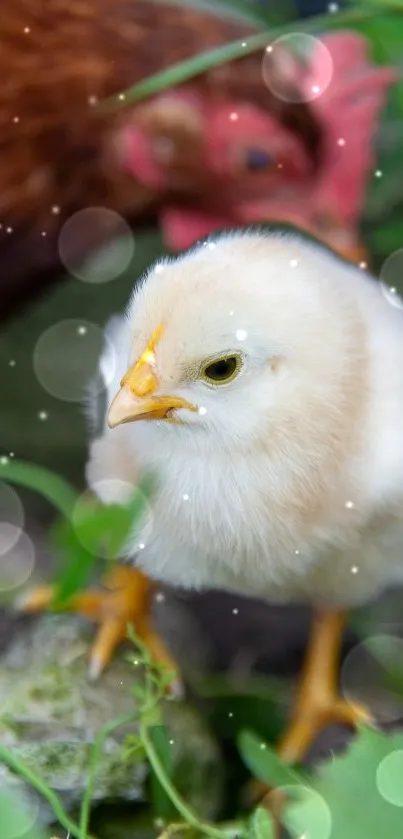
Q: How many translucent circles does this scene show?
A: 11